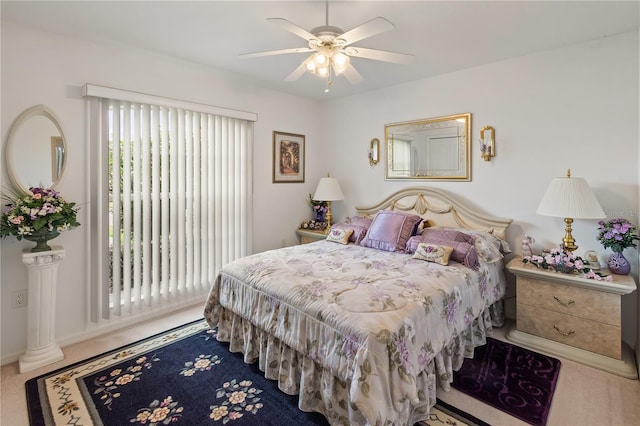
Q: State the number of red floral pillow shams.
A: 0